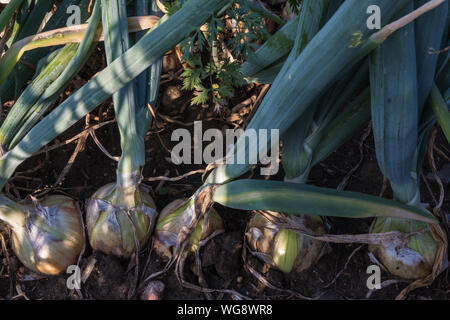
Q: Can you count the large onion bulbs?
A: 5